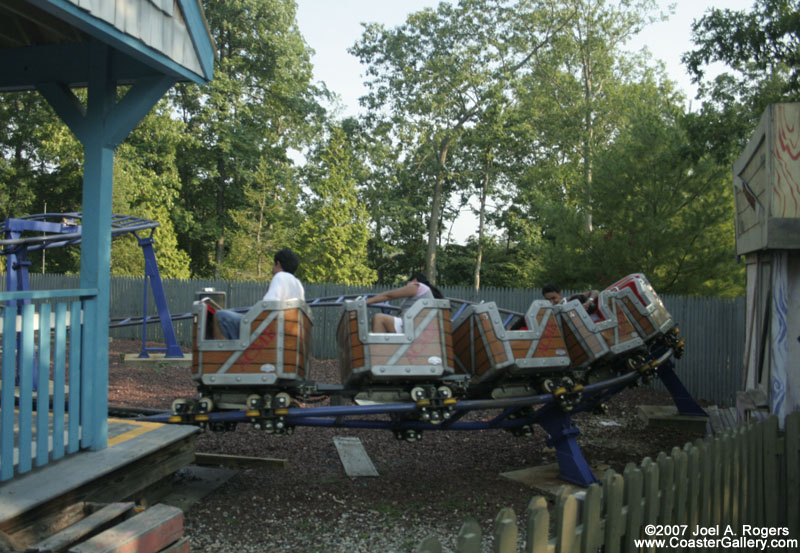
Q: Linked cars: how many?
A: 5